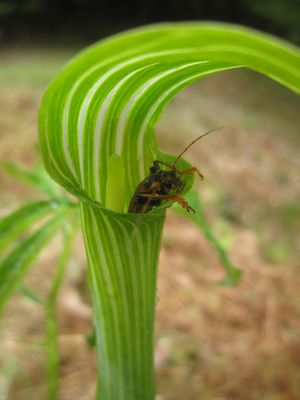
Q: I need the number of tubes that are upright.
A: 1